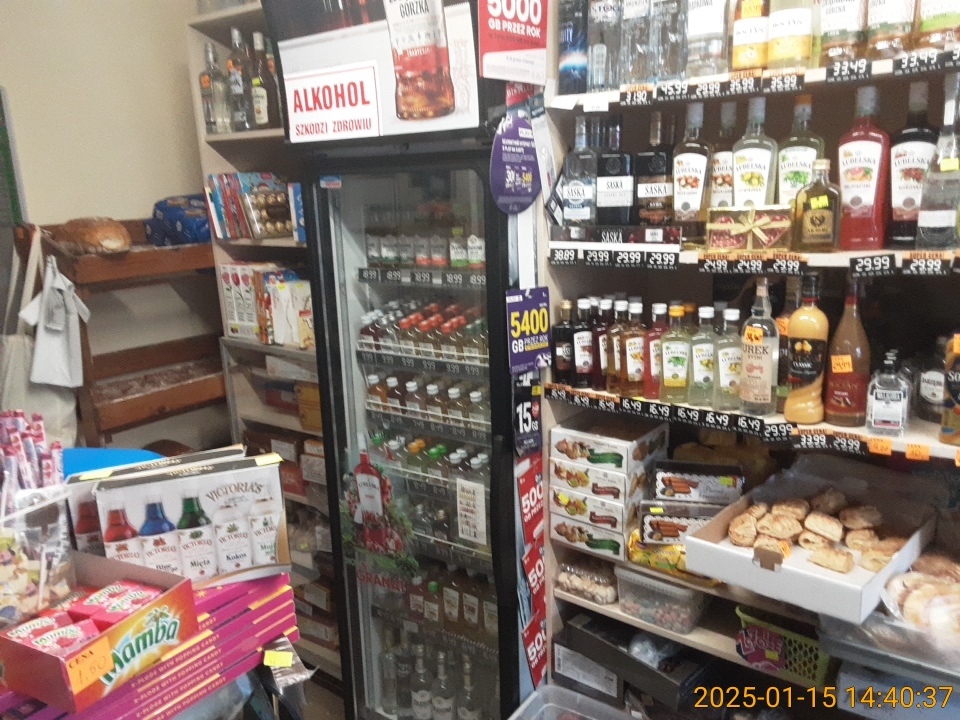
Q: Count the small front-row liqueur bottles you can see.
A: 9